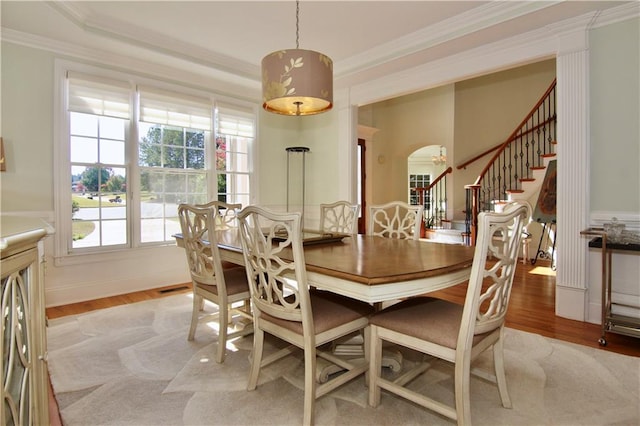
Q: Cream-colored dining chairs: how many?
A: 6